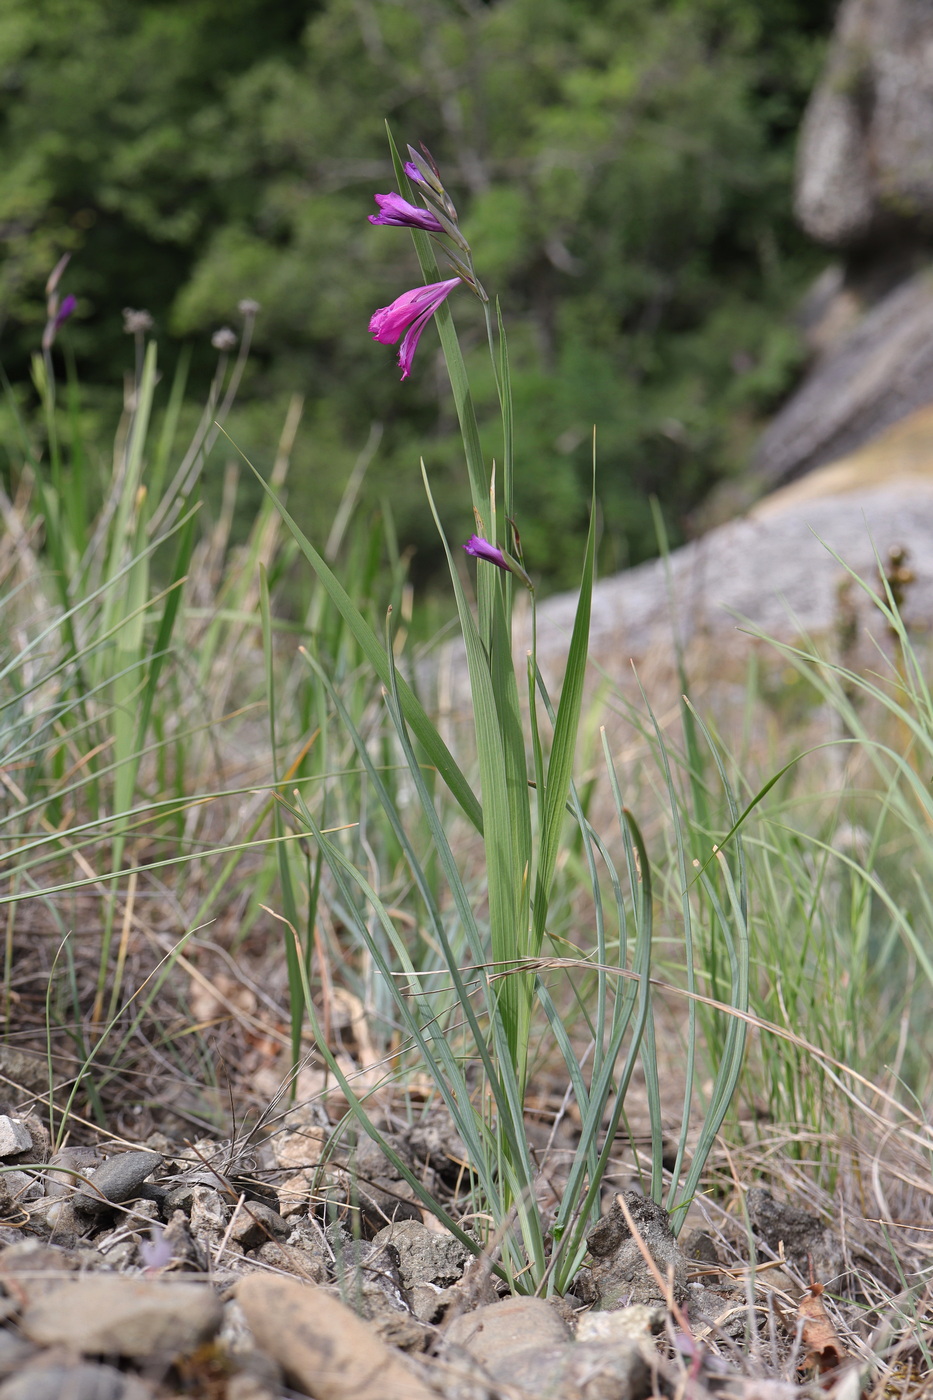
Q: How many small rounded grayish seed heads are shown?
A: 3